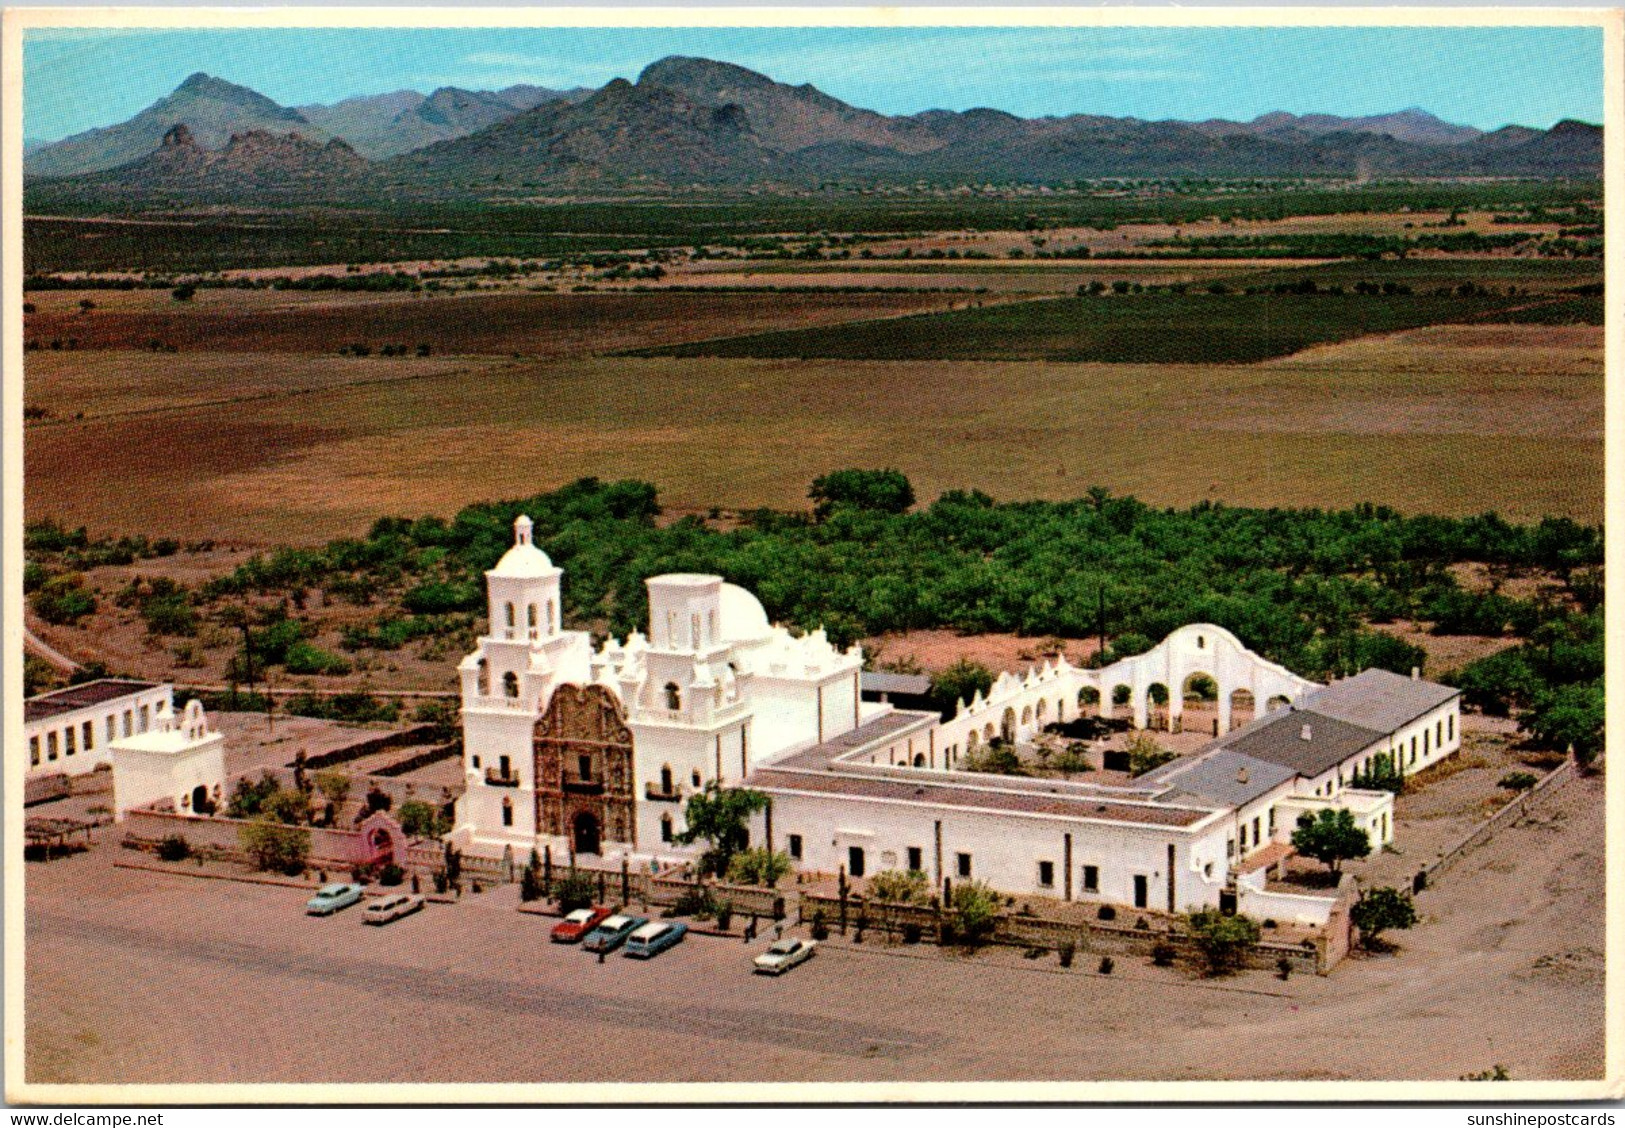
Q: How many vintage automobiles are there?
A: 6